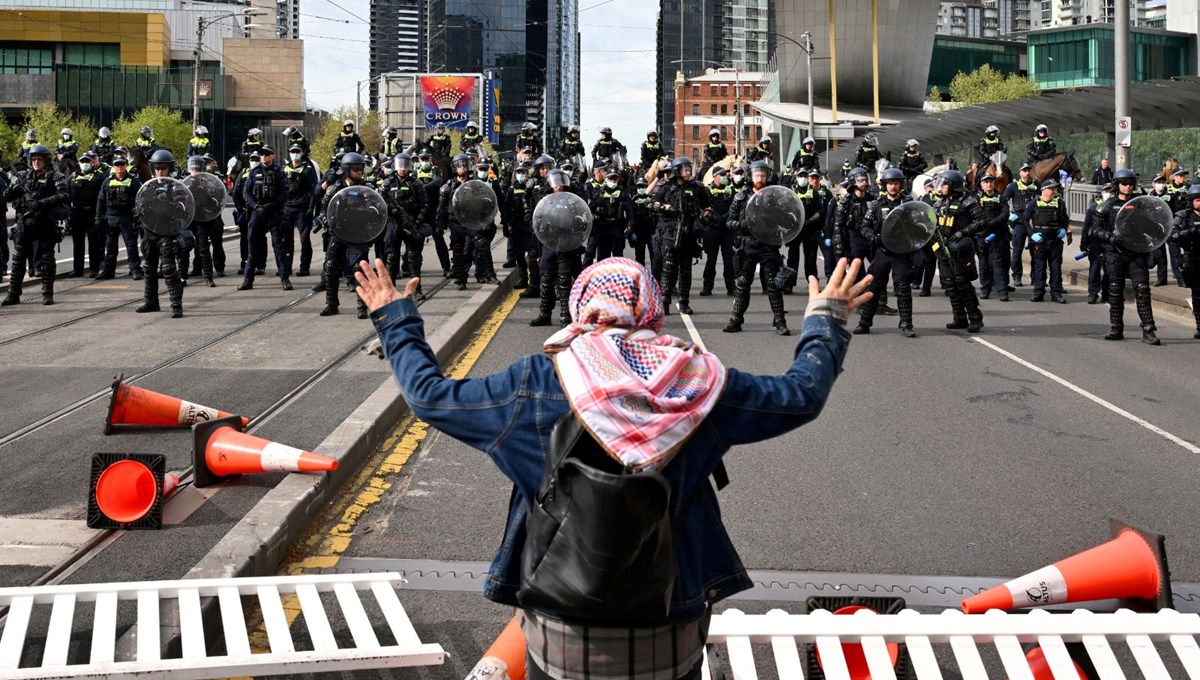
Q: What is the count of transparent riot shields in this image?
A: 8